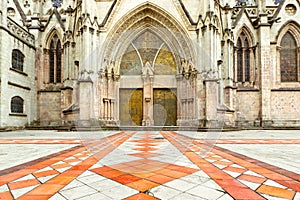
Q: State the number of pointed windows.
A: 3